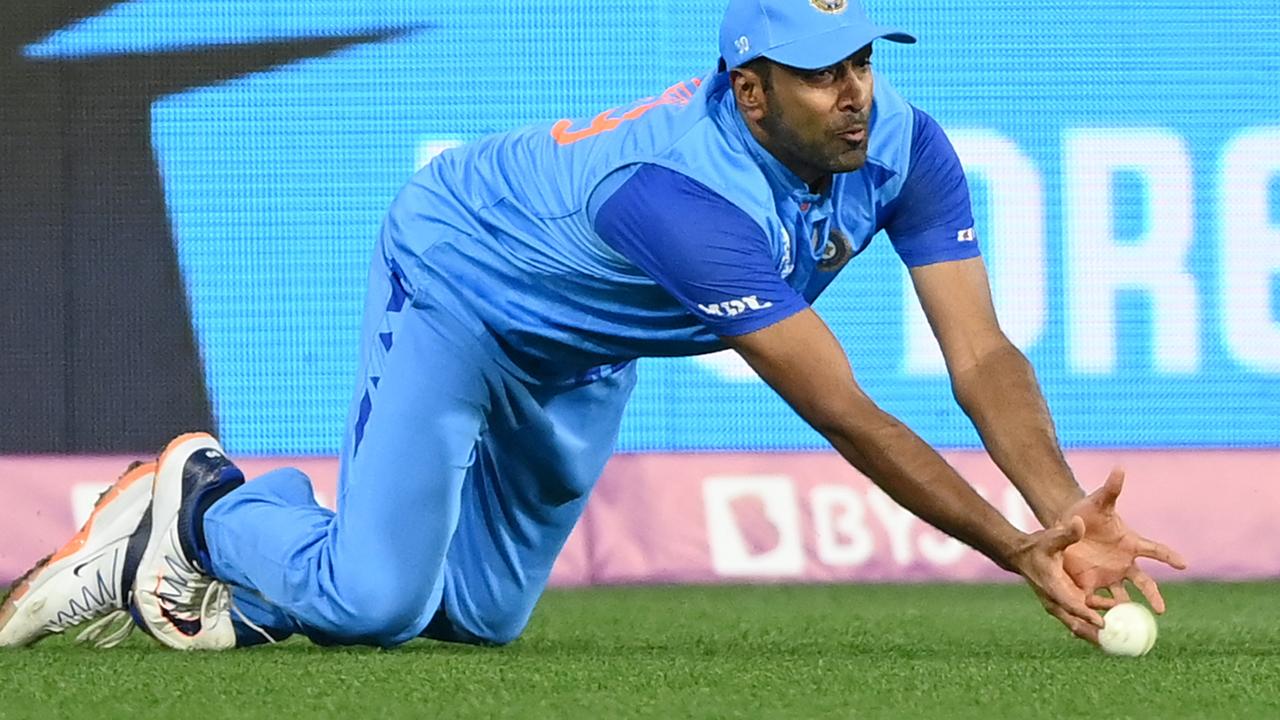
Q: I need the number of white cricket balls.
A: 1